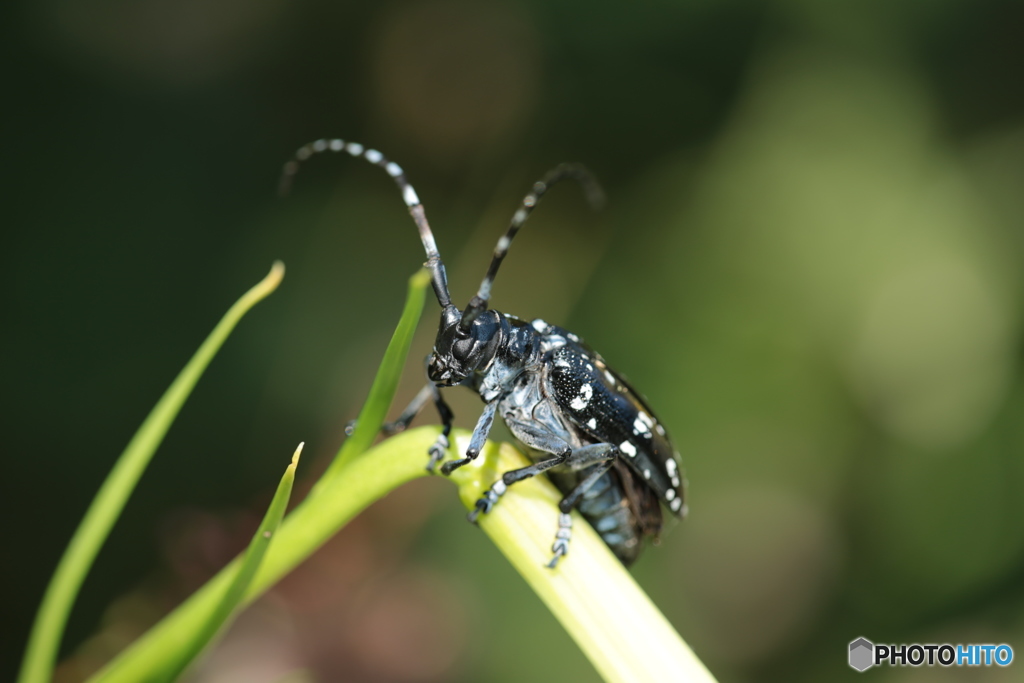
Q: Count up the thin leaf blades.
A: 3